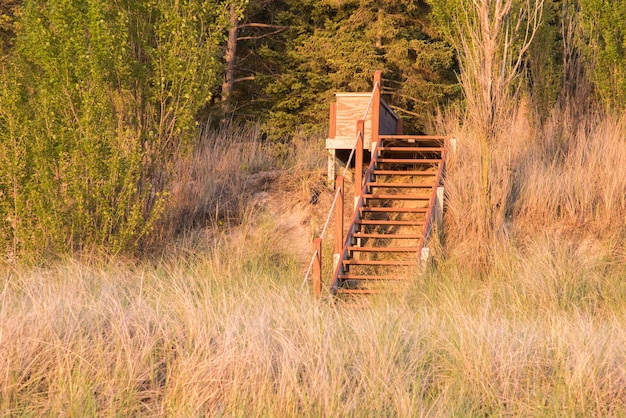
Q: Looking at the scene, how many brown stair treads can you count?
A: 13